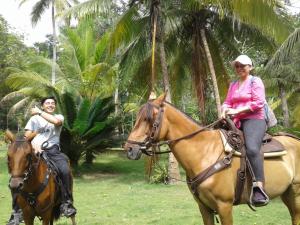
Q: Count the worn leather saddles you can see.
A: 2